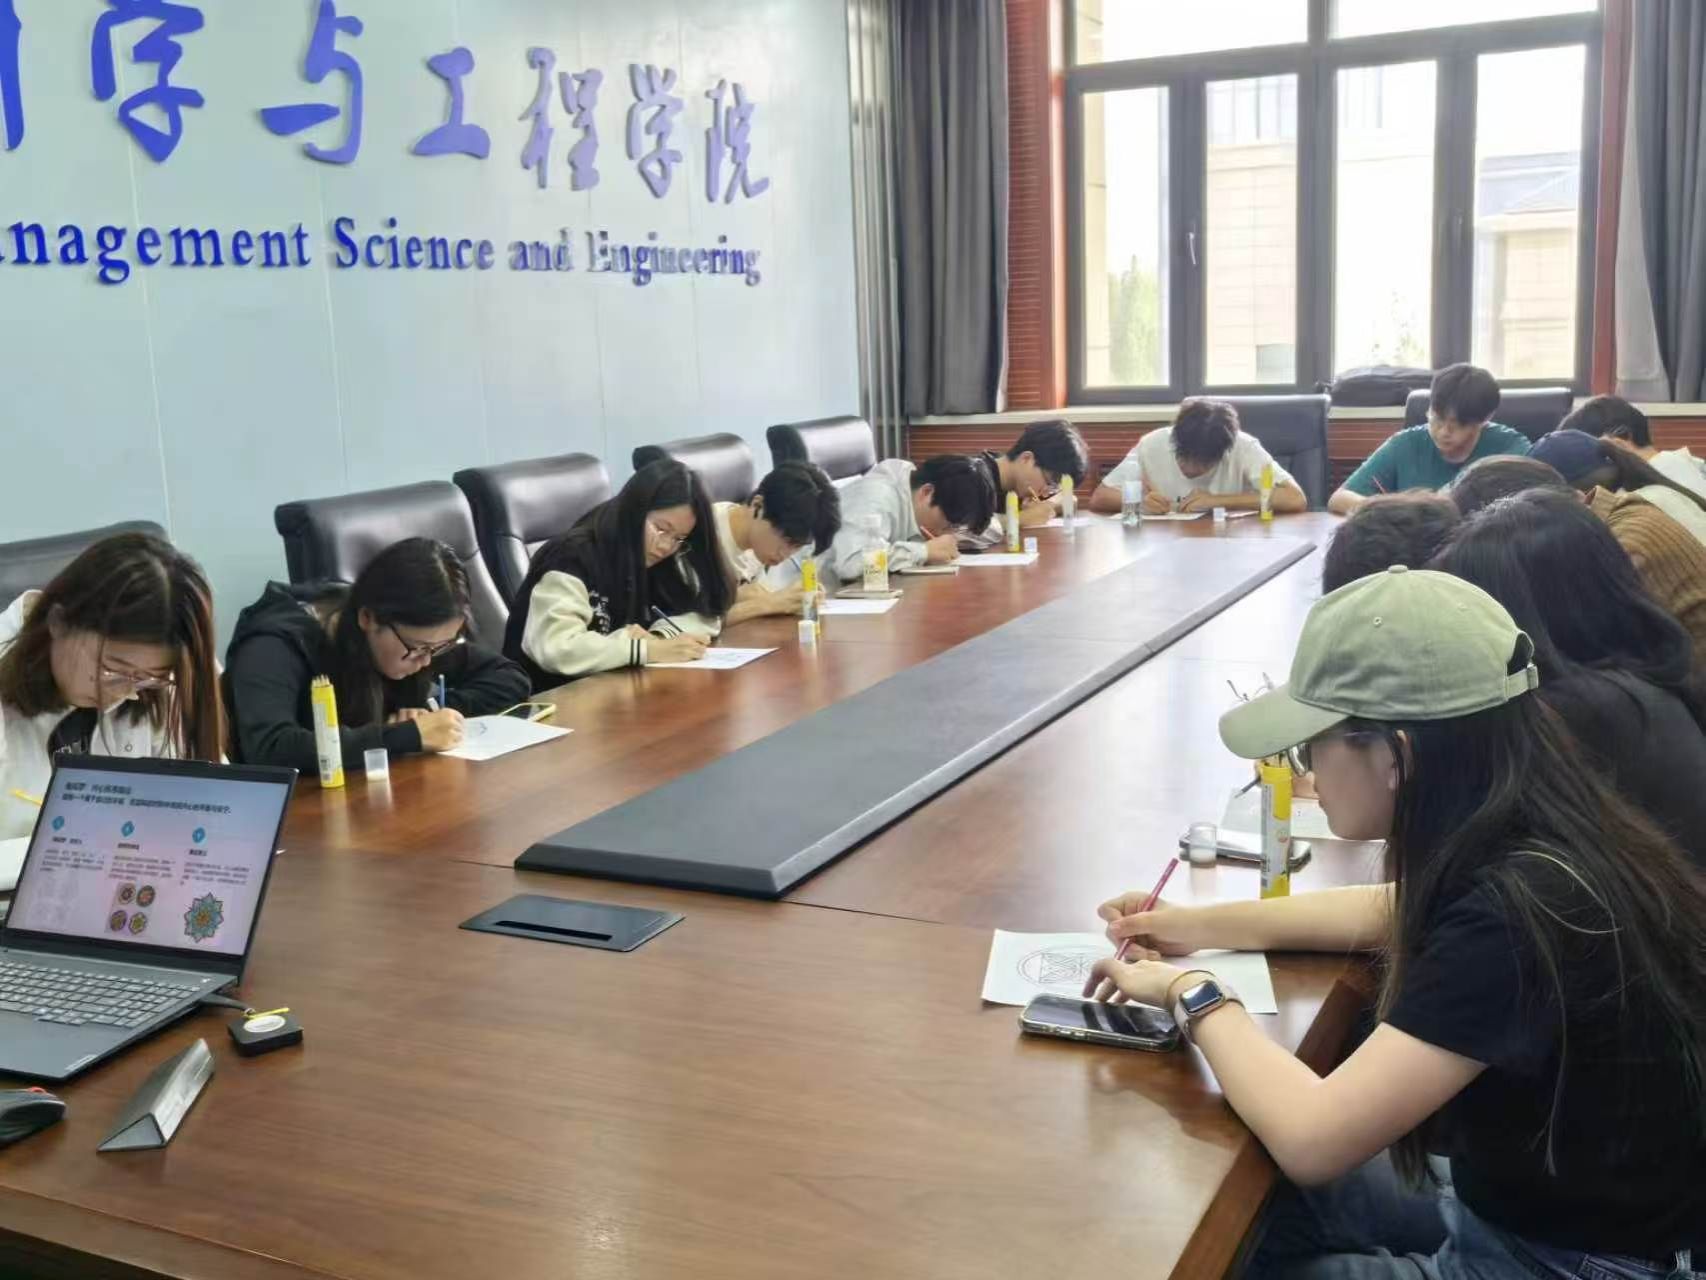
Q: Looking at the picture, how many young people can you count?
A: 14